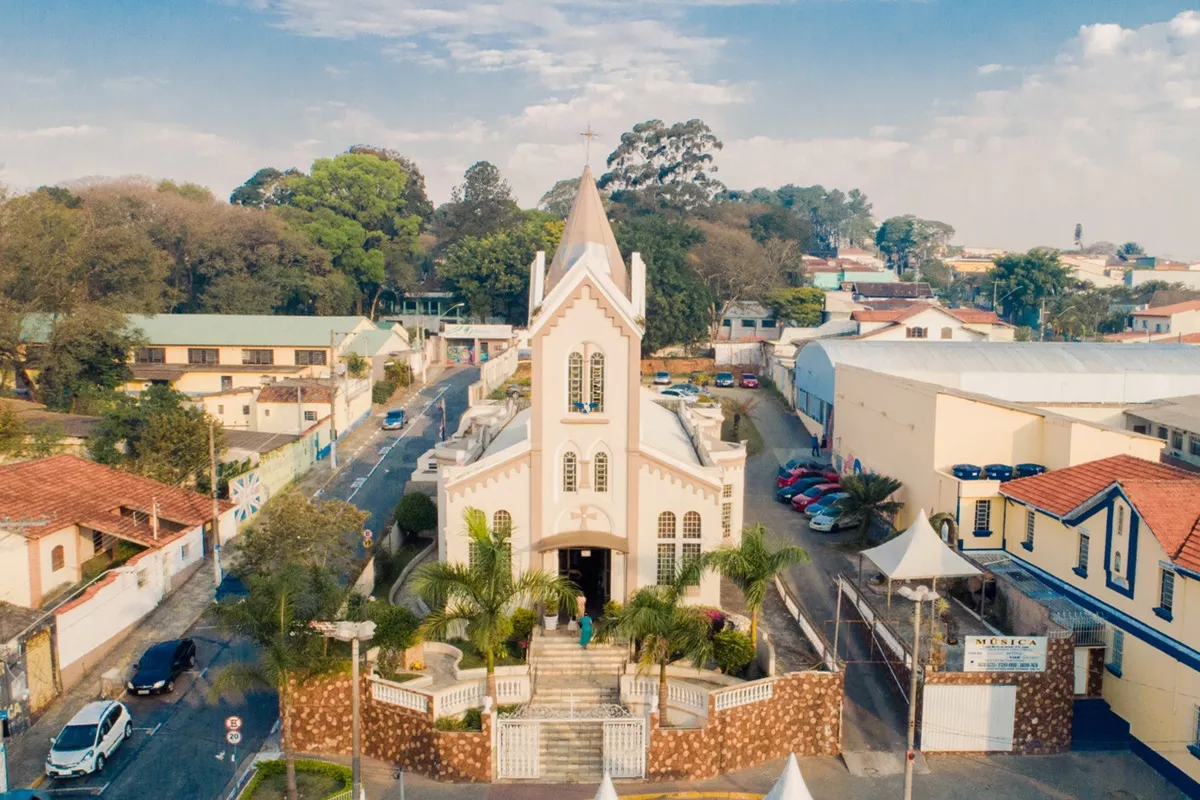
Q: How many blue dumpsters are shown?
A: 3